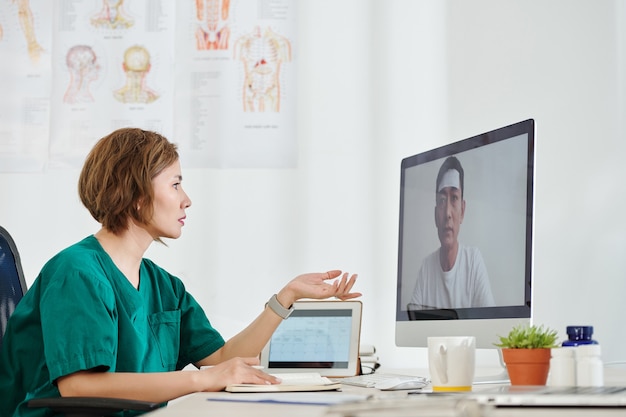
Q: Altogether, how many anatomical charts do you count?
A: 3